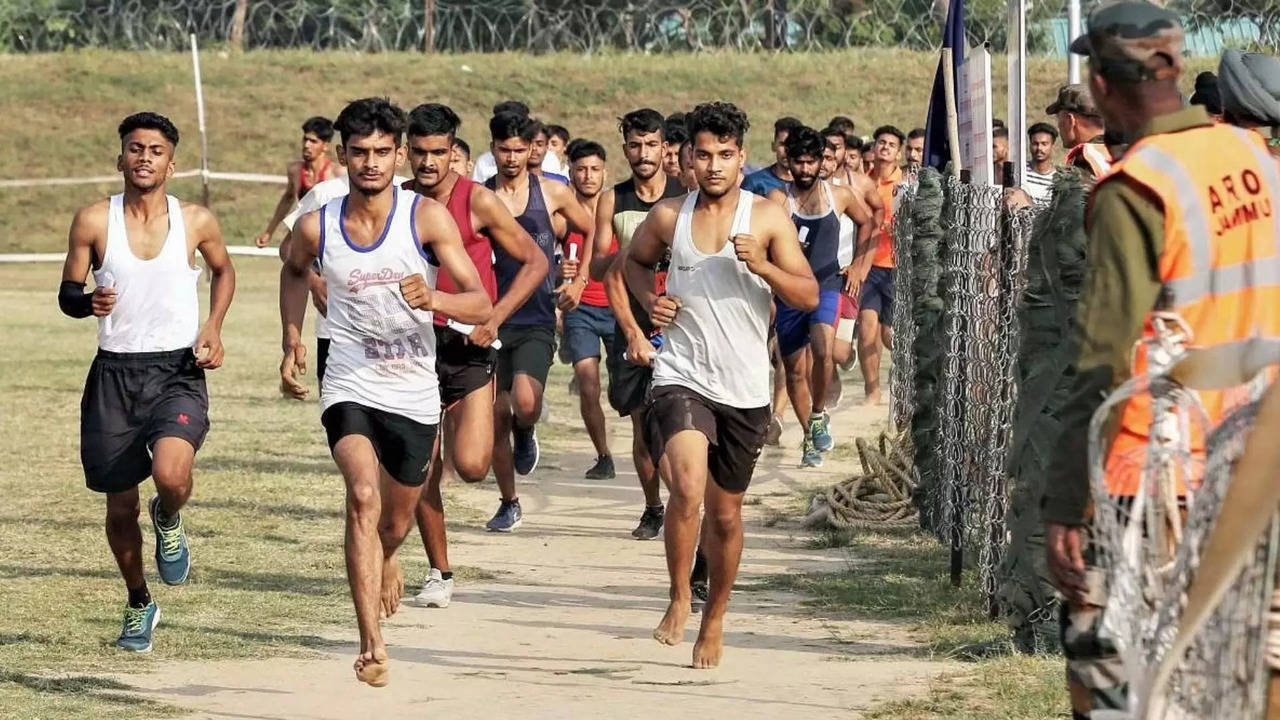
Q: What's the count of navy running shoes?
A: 2